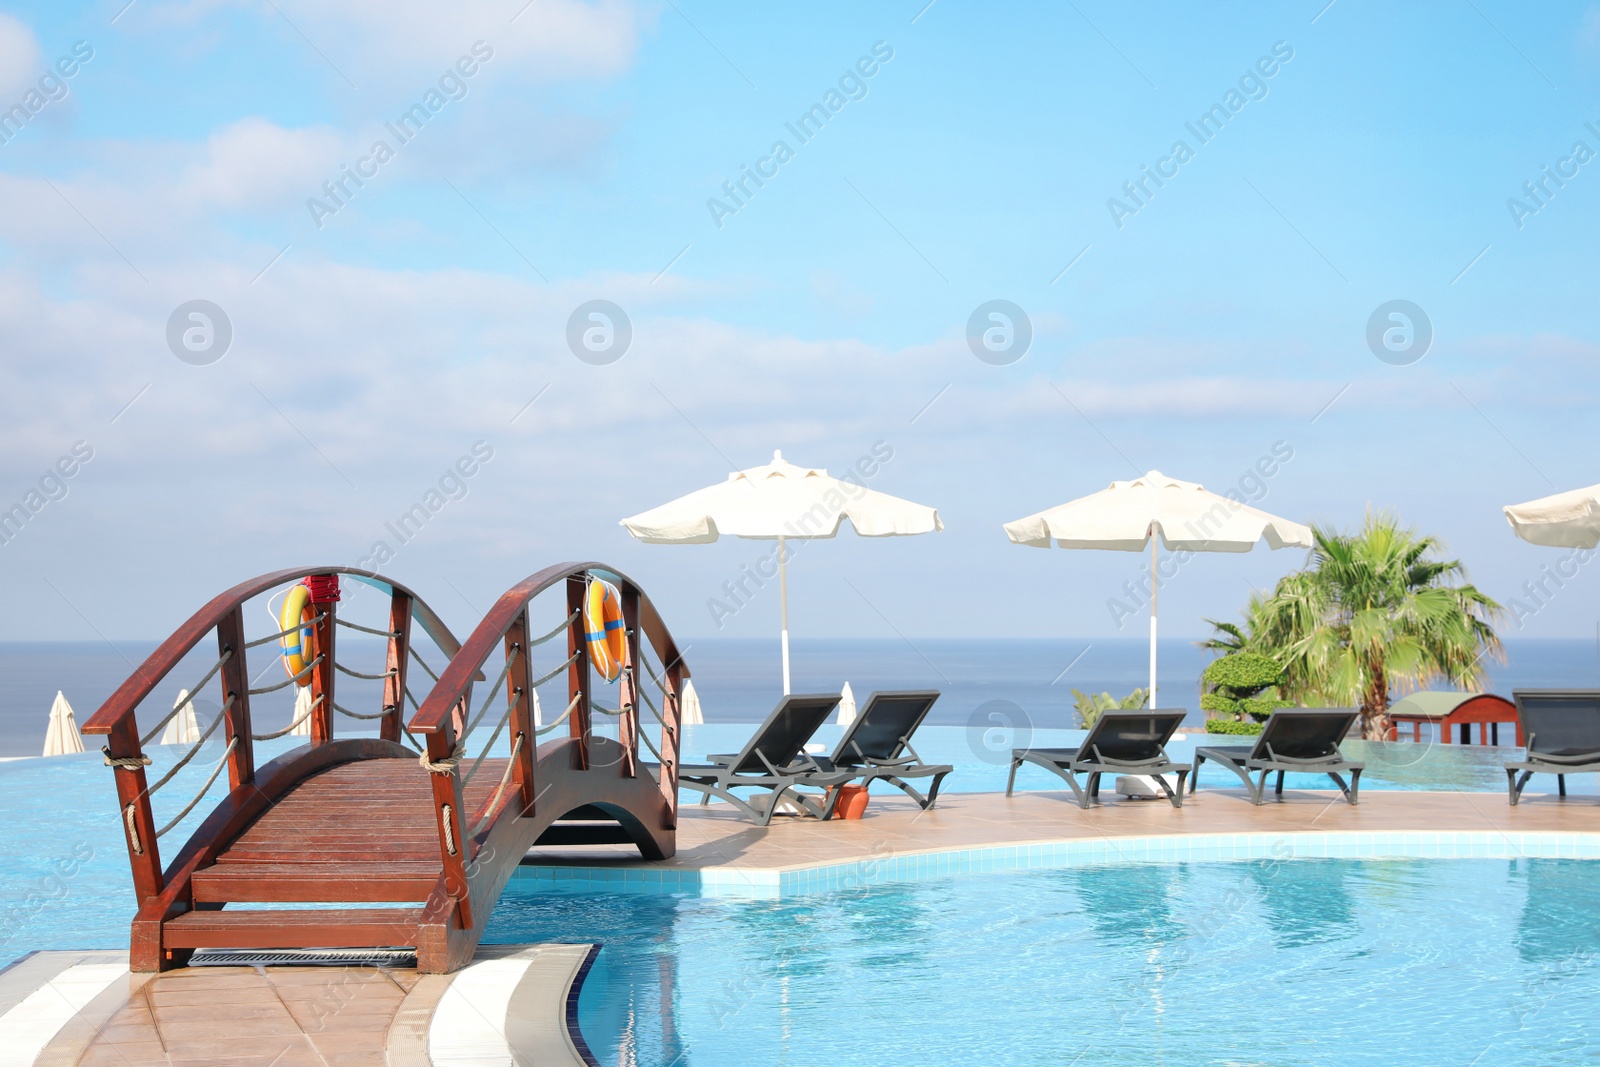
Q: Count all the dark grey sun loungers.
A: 5